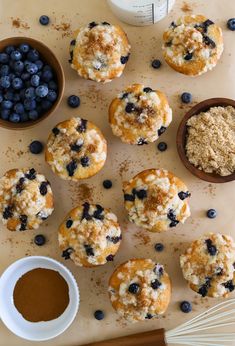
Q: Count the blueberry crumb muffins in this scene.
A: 9